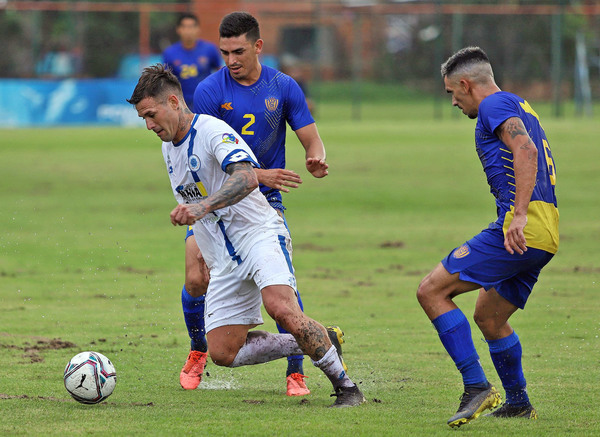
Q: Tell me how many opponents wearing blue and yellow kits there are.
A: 3